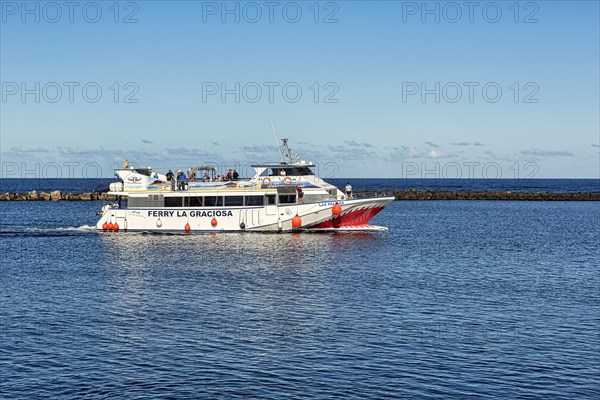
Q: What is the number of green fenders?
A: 0